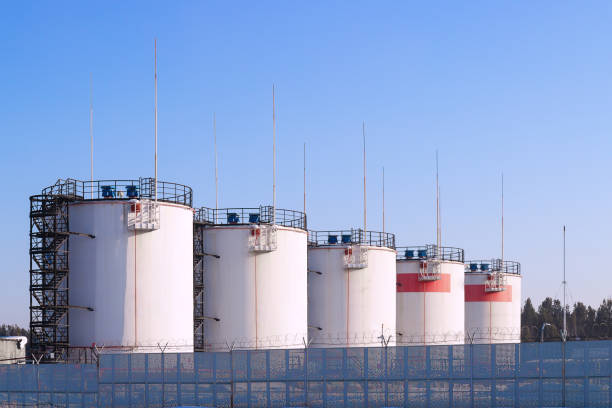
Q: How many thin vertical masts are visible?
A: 11